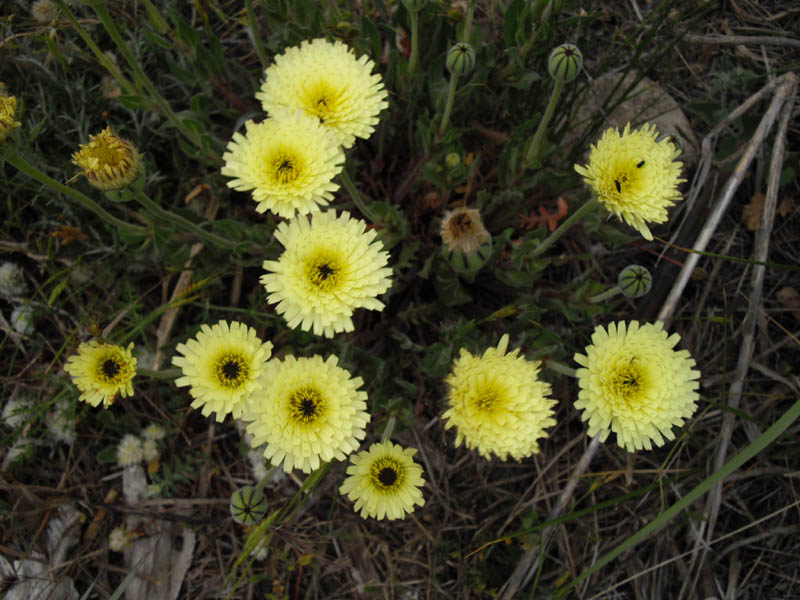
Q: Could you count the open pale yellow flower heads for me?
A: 10